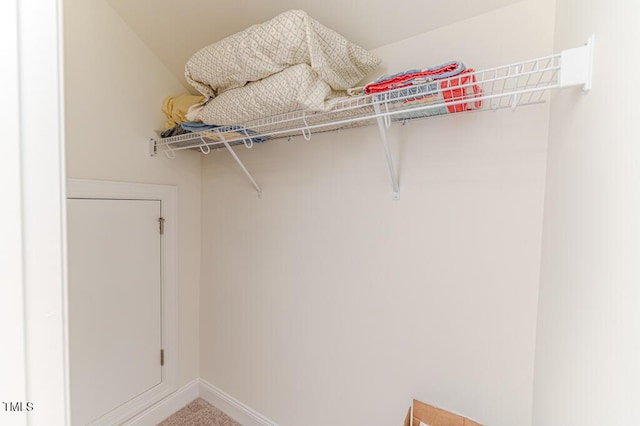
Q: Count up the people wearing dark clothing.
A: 0